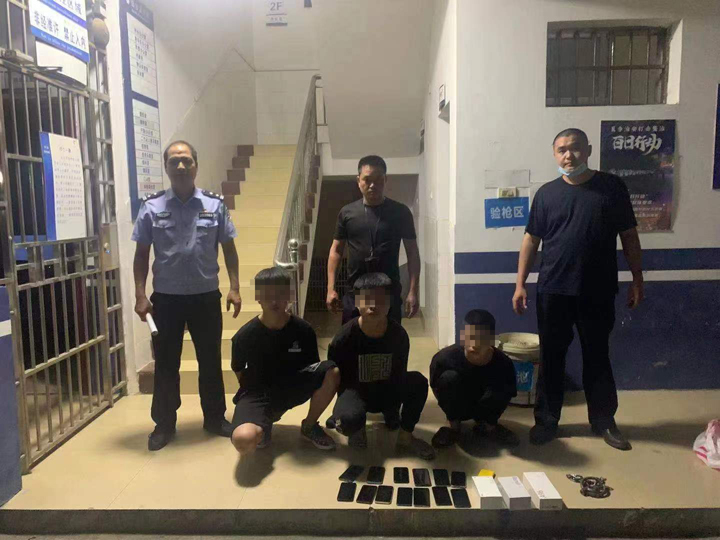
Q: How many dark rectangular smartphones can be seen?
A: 13